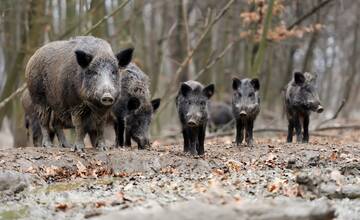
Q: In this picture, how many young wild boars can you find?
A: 3